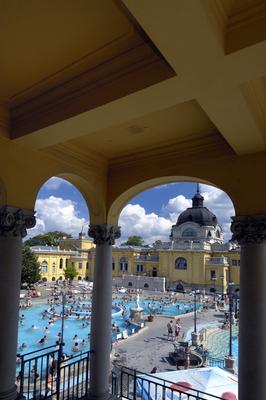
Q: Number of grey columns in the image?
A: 3